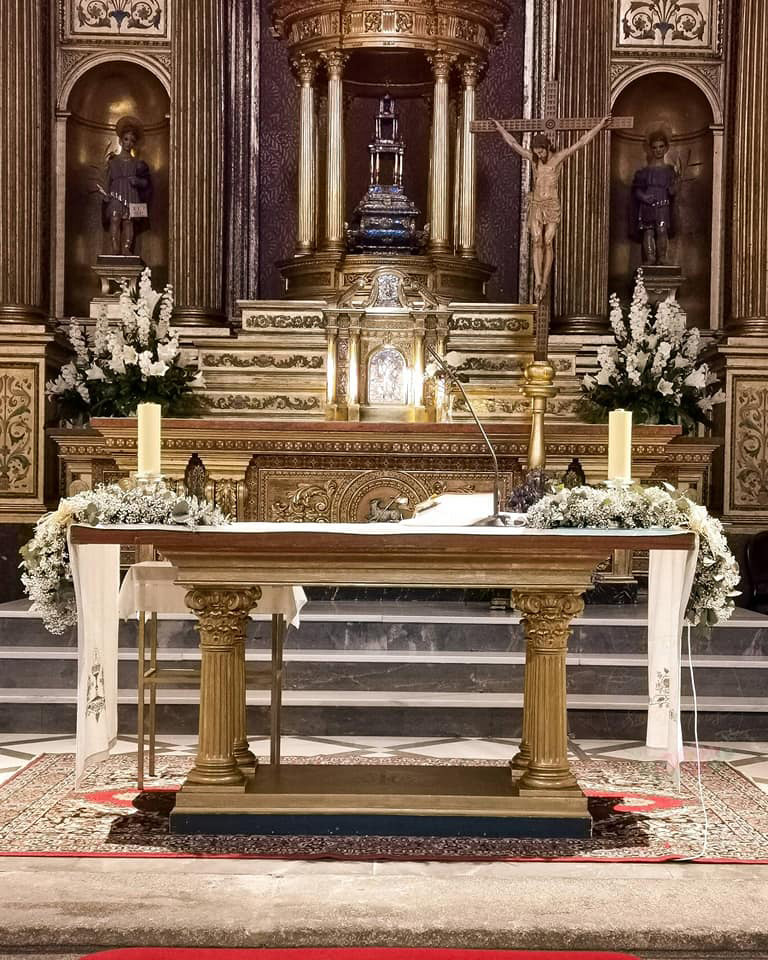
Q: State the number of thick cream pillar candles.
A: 2